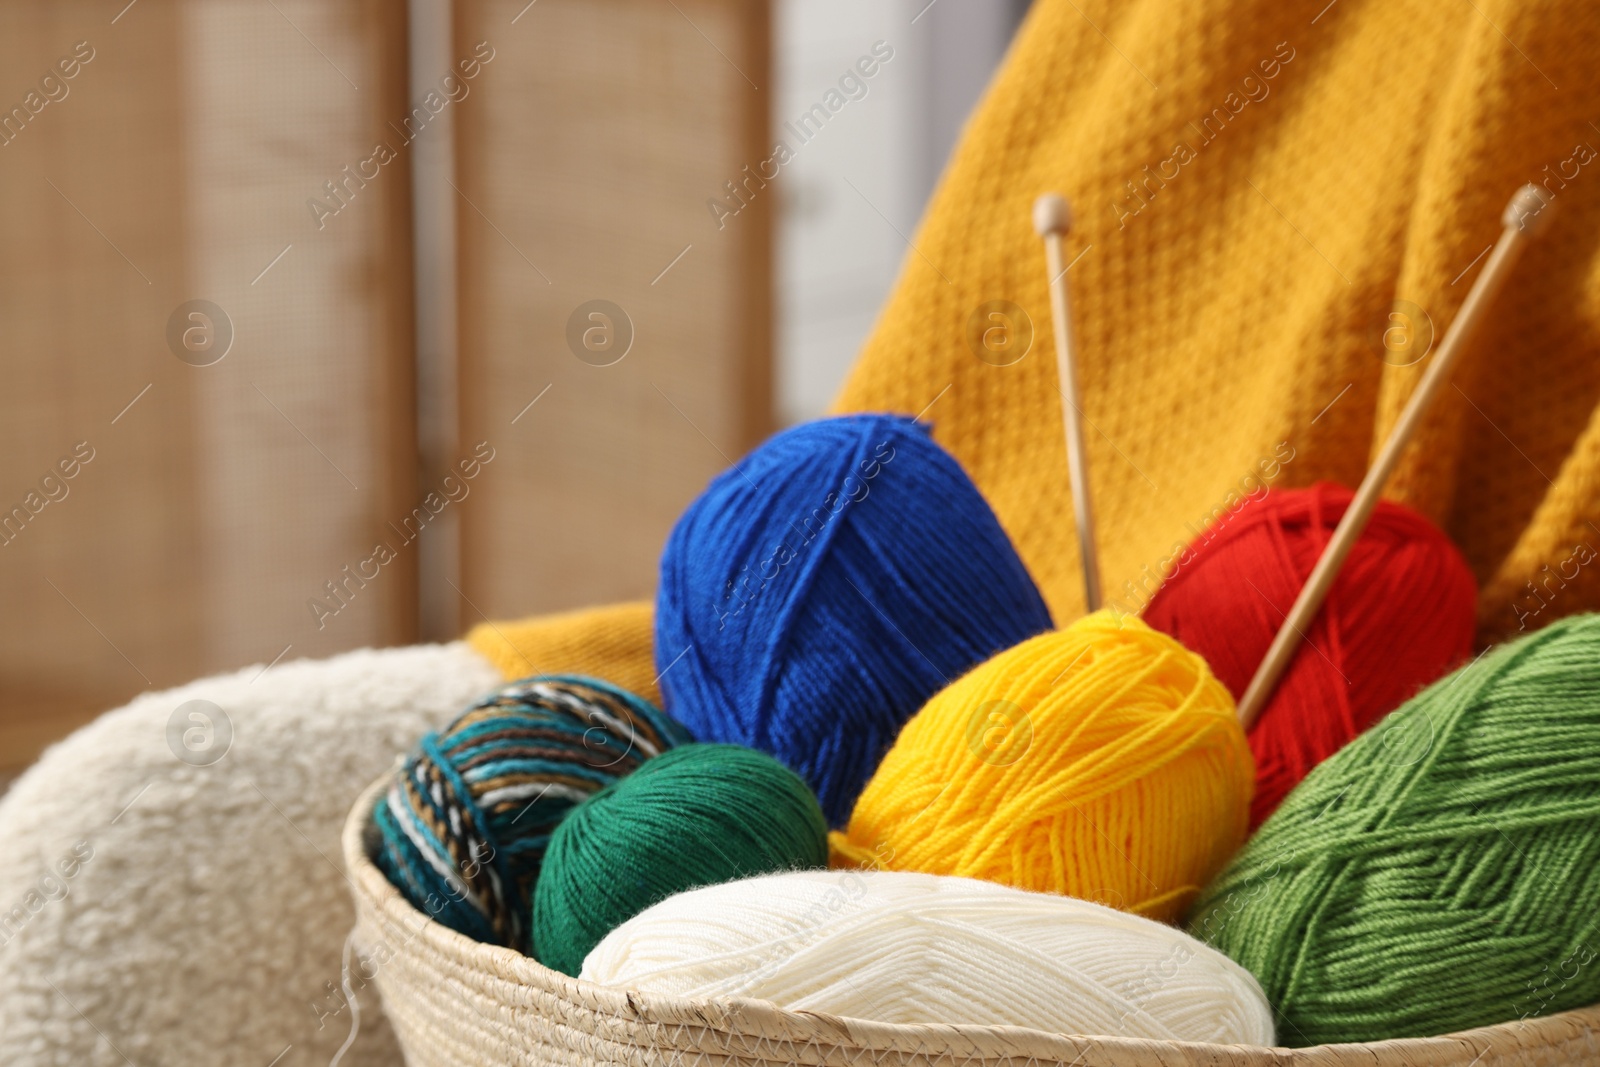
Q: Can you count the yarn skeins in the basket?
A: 7